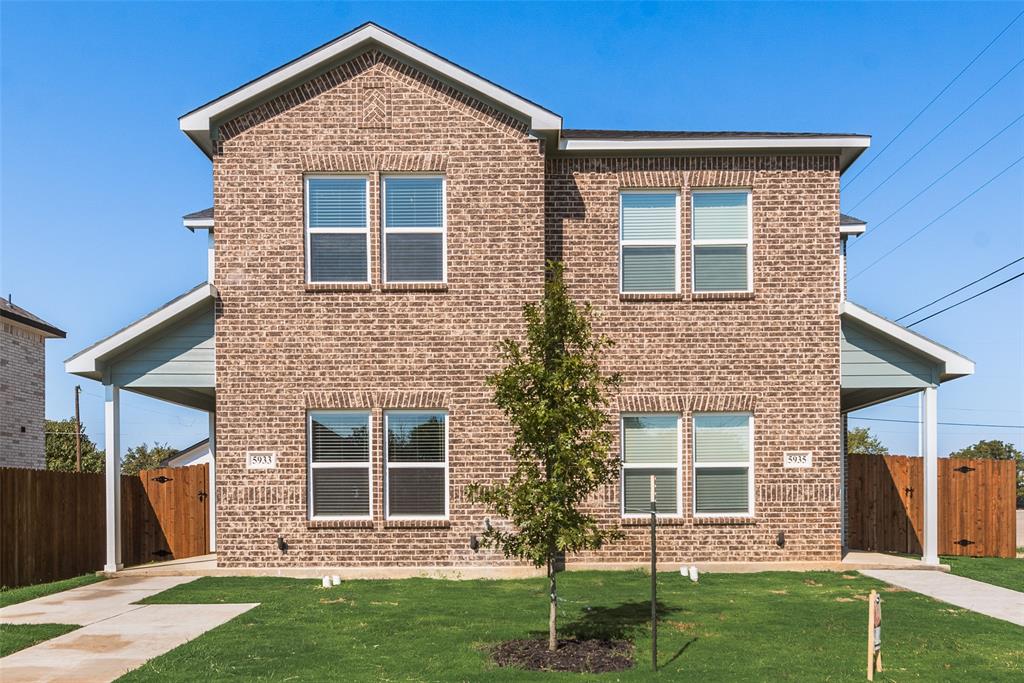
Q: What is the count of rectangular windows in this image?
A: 8